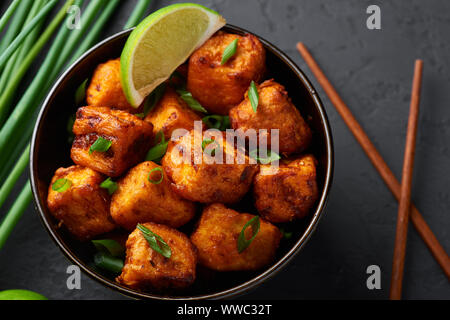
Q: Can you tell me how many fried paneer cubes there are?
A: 11